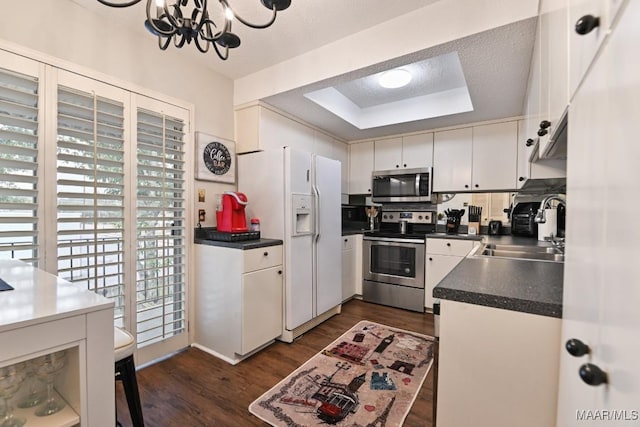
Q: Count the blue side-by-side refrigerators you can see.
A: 0